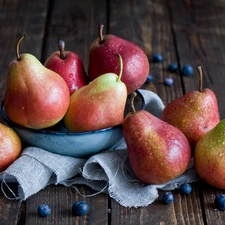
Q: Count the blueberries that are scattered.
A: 10